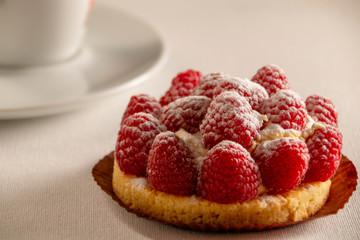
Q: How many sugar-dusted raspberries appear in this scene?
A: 14